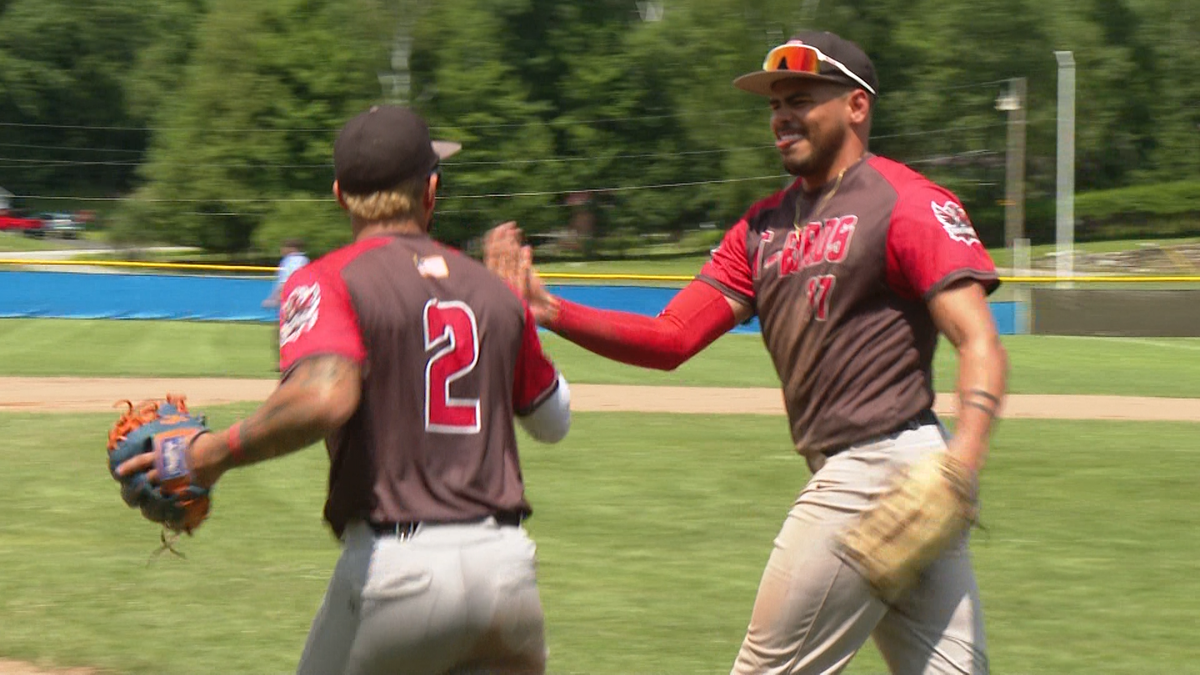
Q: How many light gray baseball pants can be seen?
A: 2